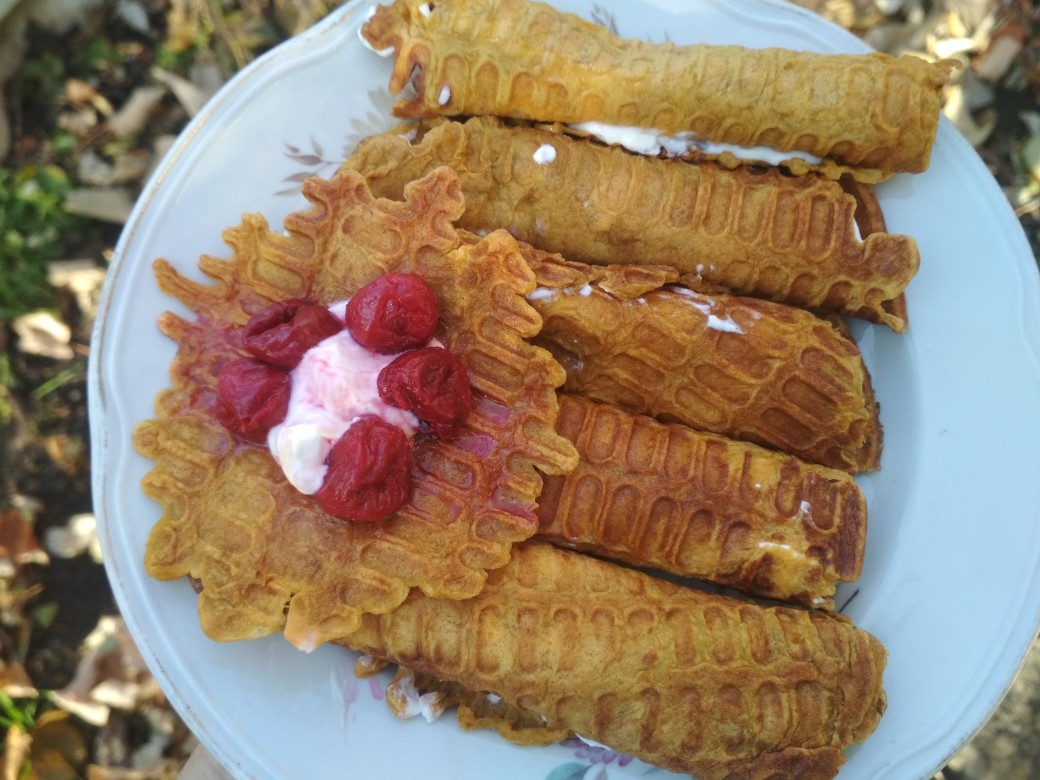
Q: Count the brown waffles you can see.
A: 6